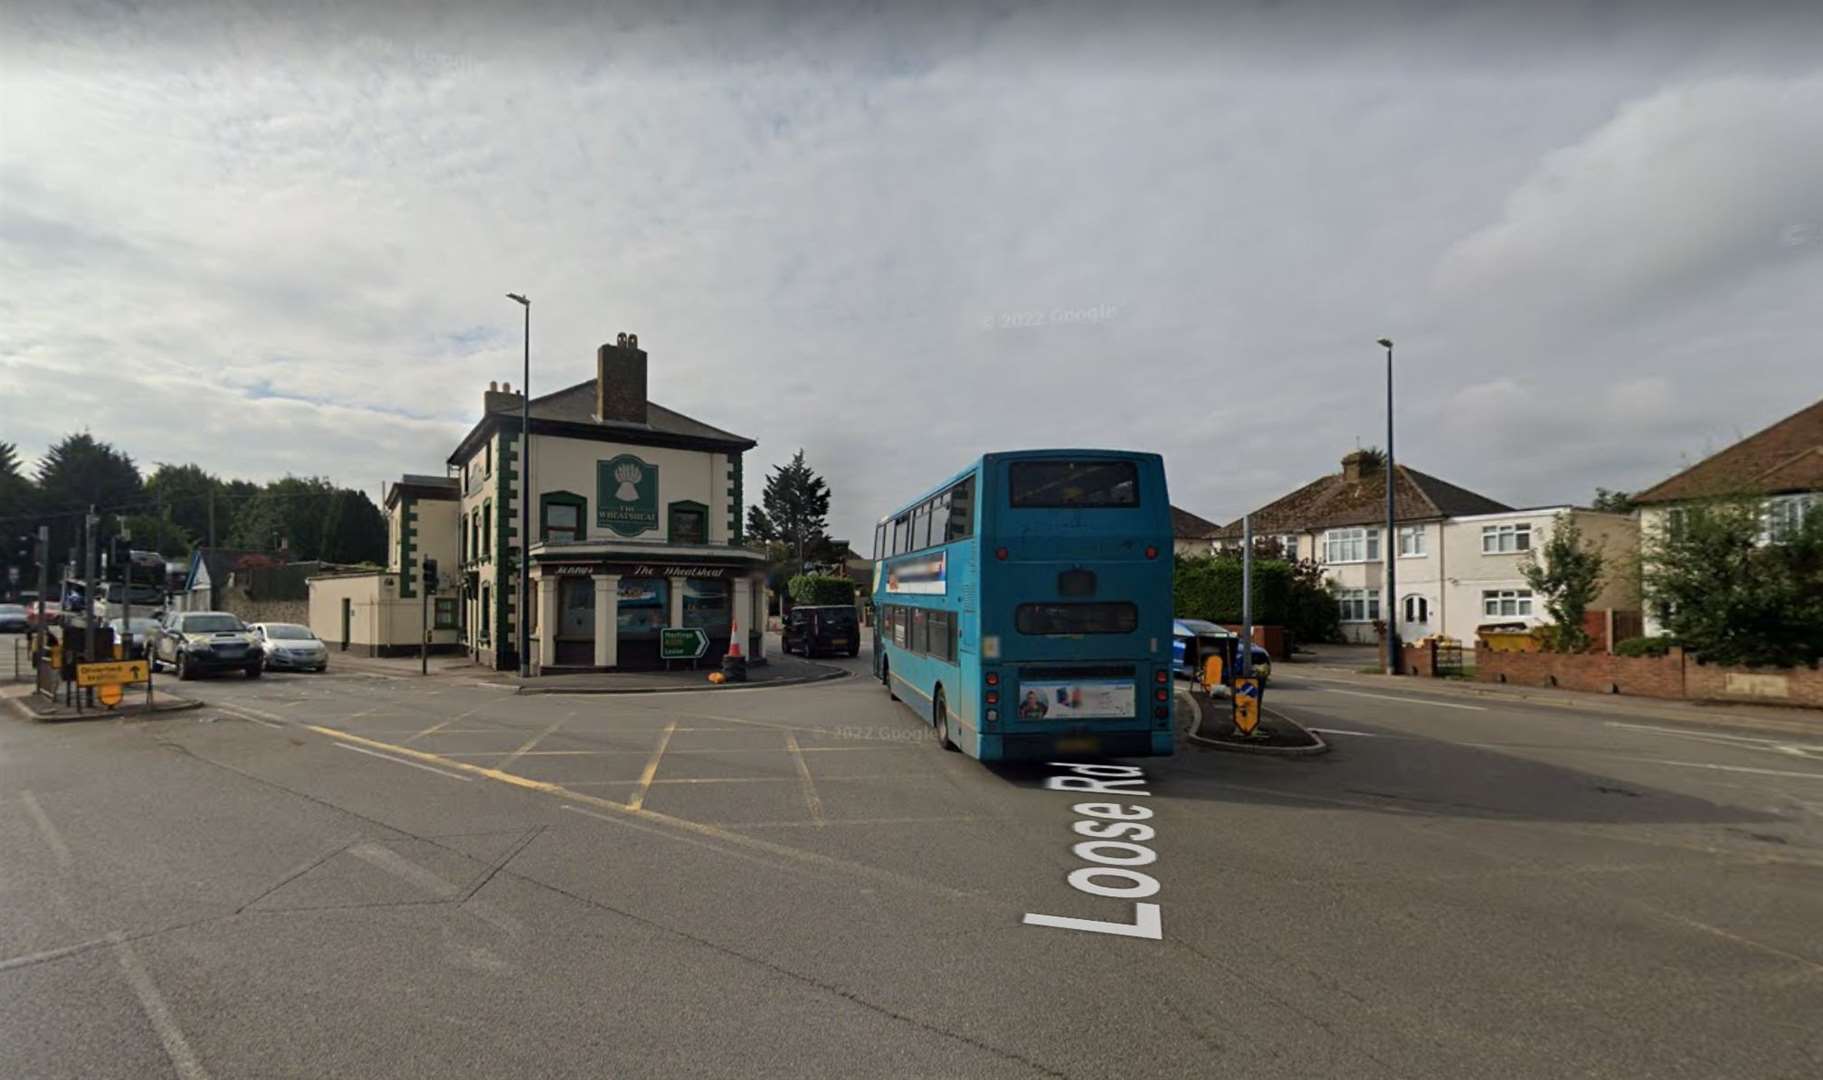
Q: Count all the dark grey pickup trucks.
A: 1